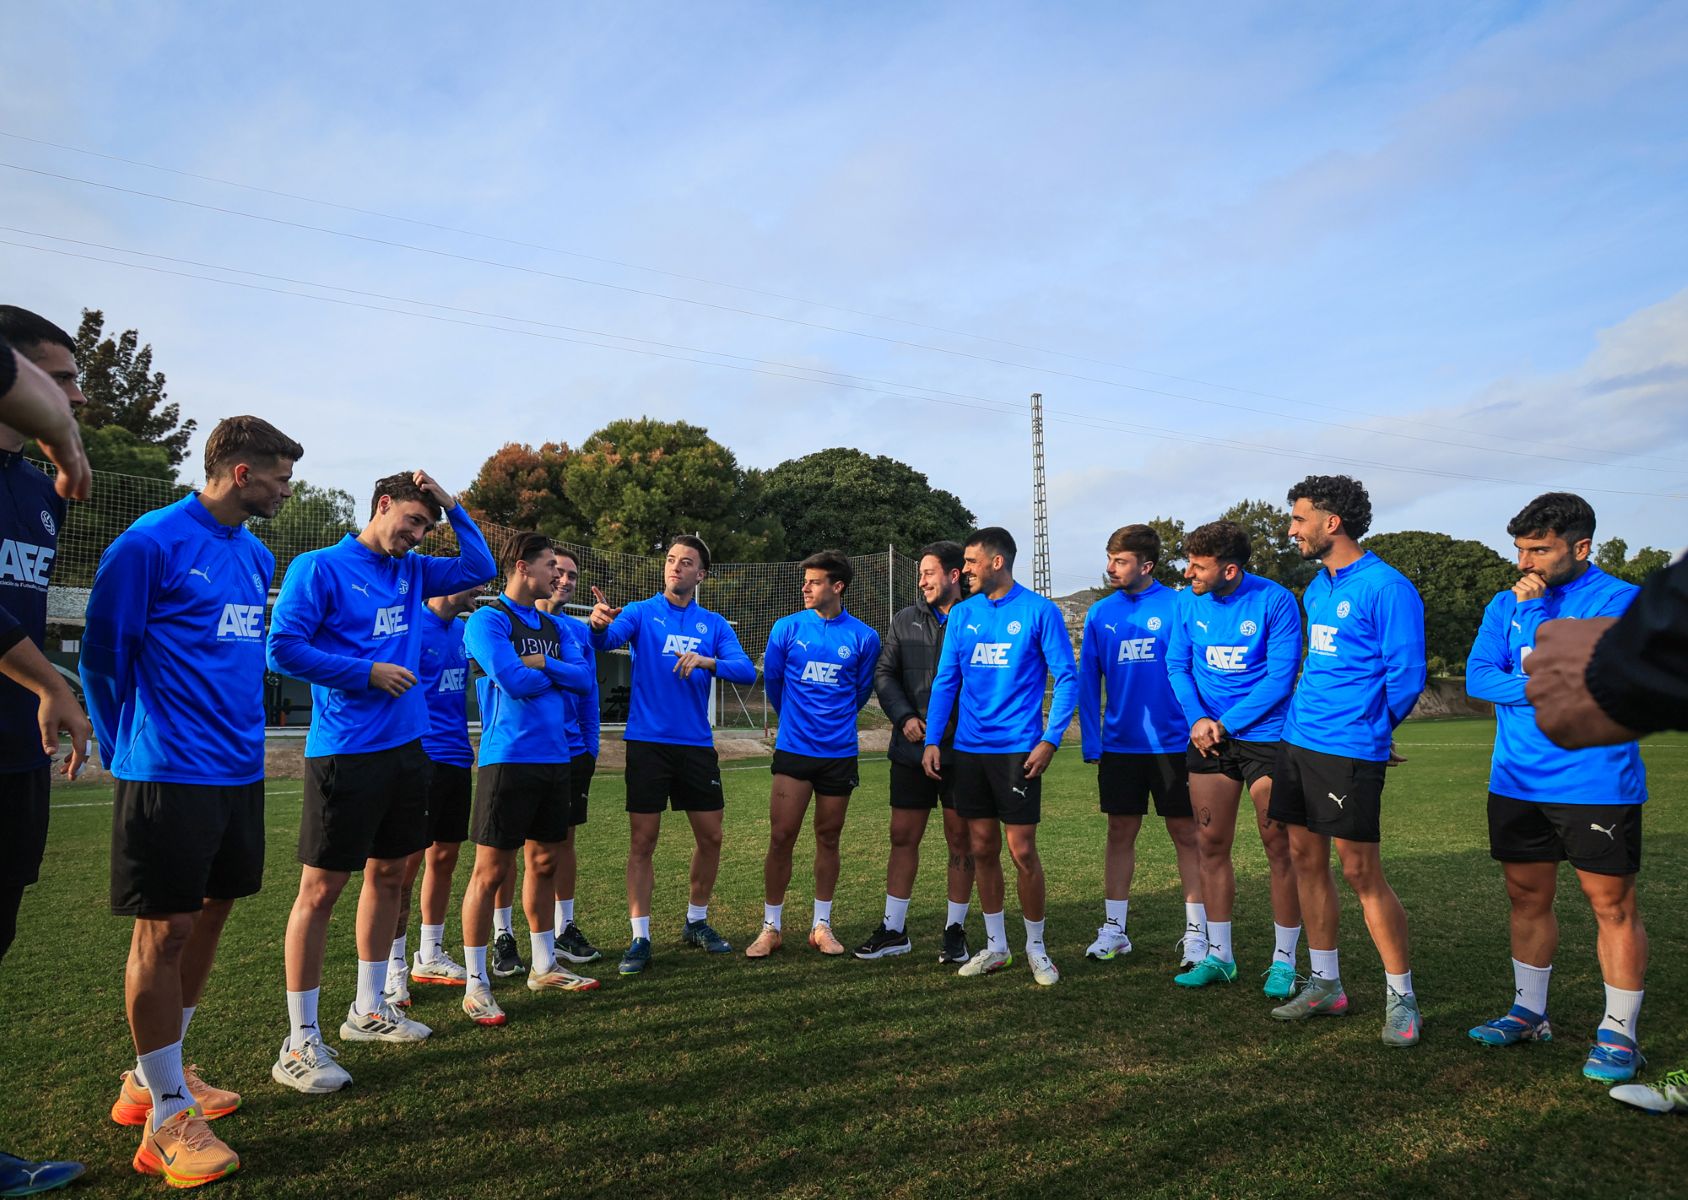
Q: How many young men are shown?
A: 14